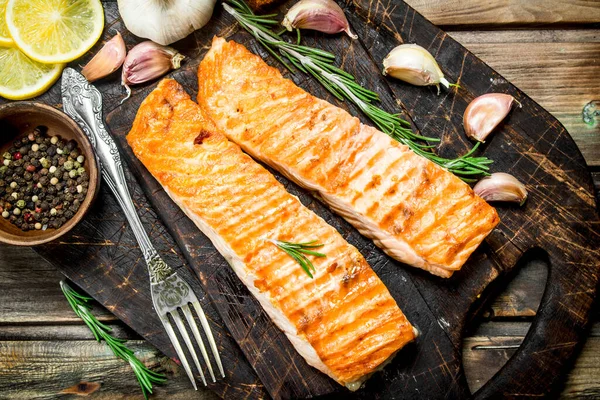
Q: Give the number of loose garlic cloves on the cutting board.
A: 6